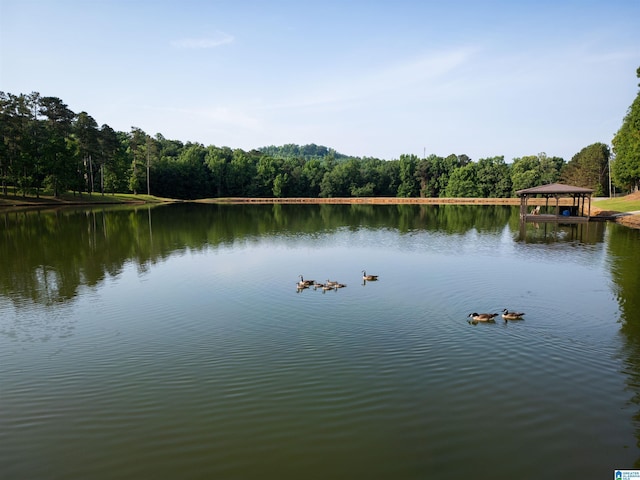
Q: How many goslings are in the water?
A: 5